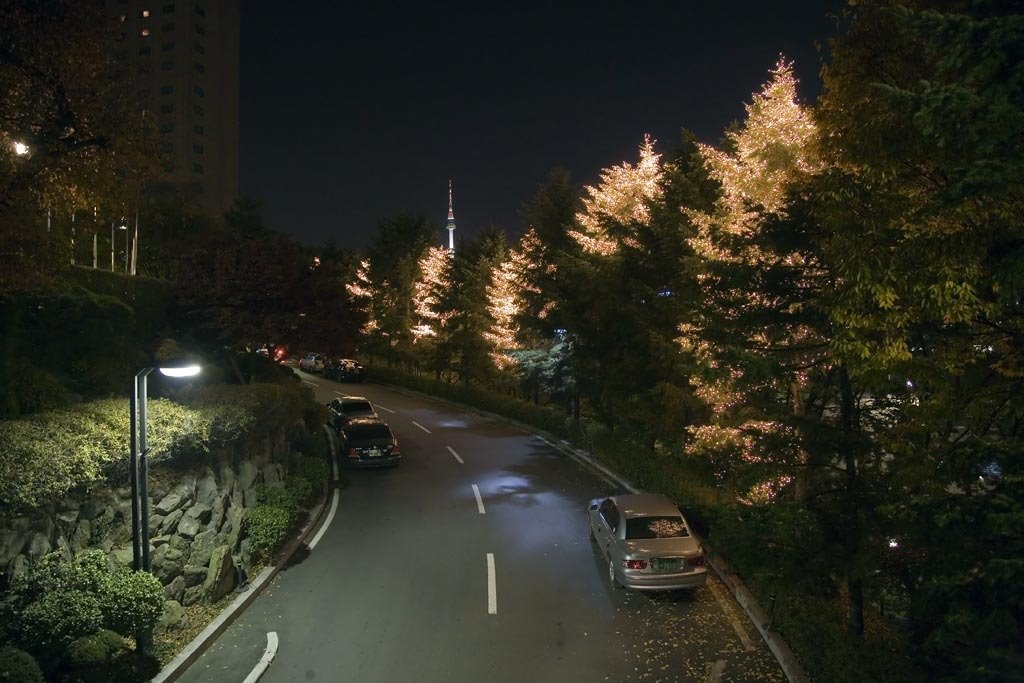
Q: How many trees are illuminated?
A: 5